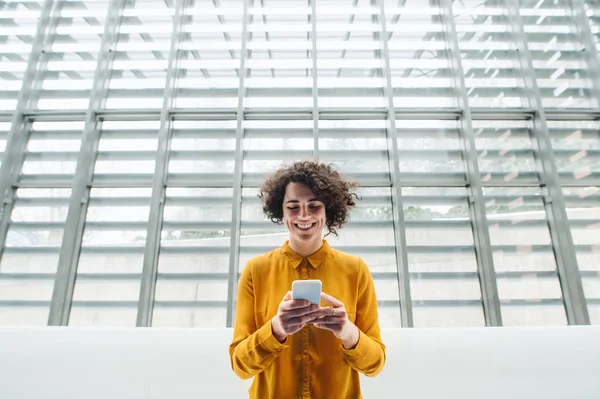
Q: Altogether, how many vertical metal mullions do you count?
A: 9